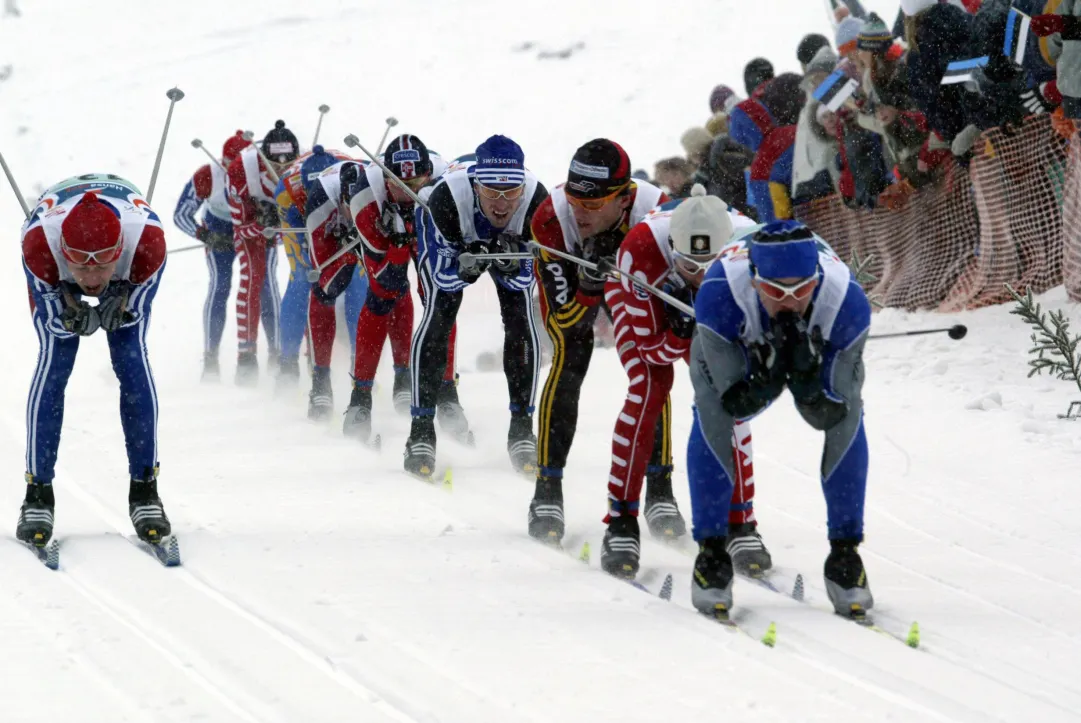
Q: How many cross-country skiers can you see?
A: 10